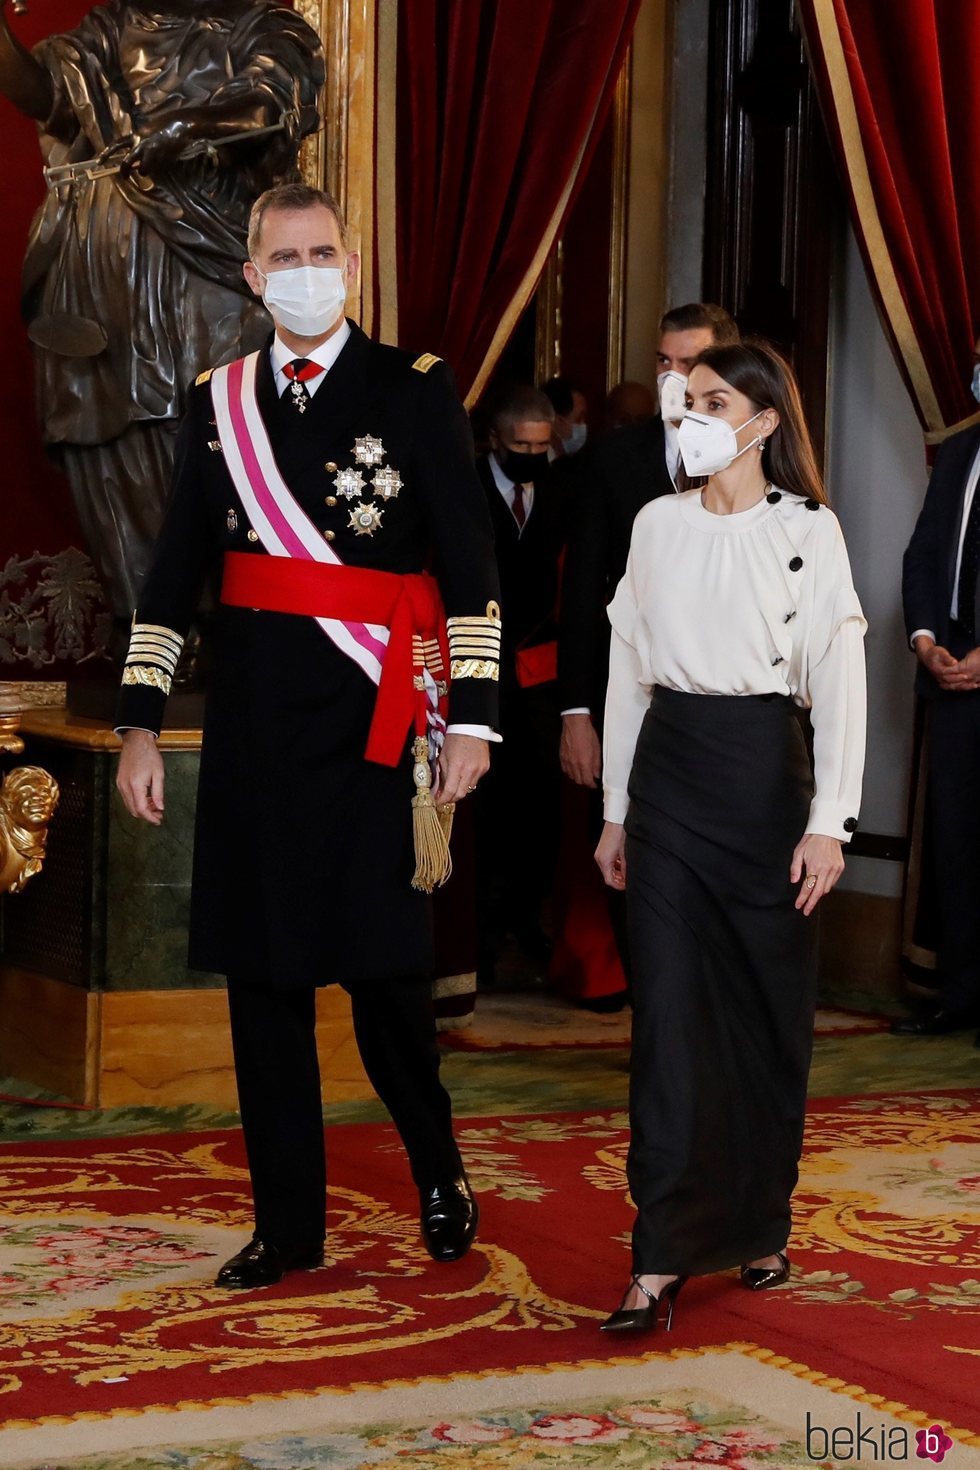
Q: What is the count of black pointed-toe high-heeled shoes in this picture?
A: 2